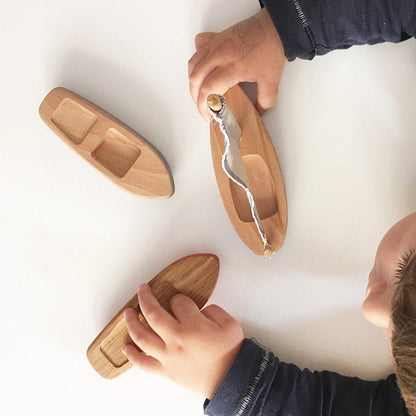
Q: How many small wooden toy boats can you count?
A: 3